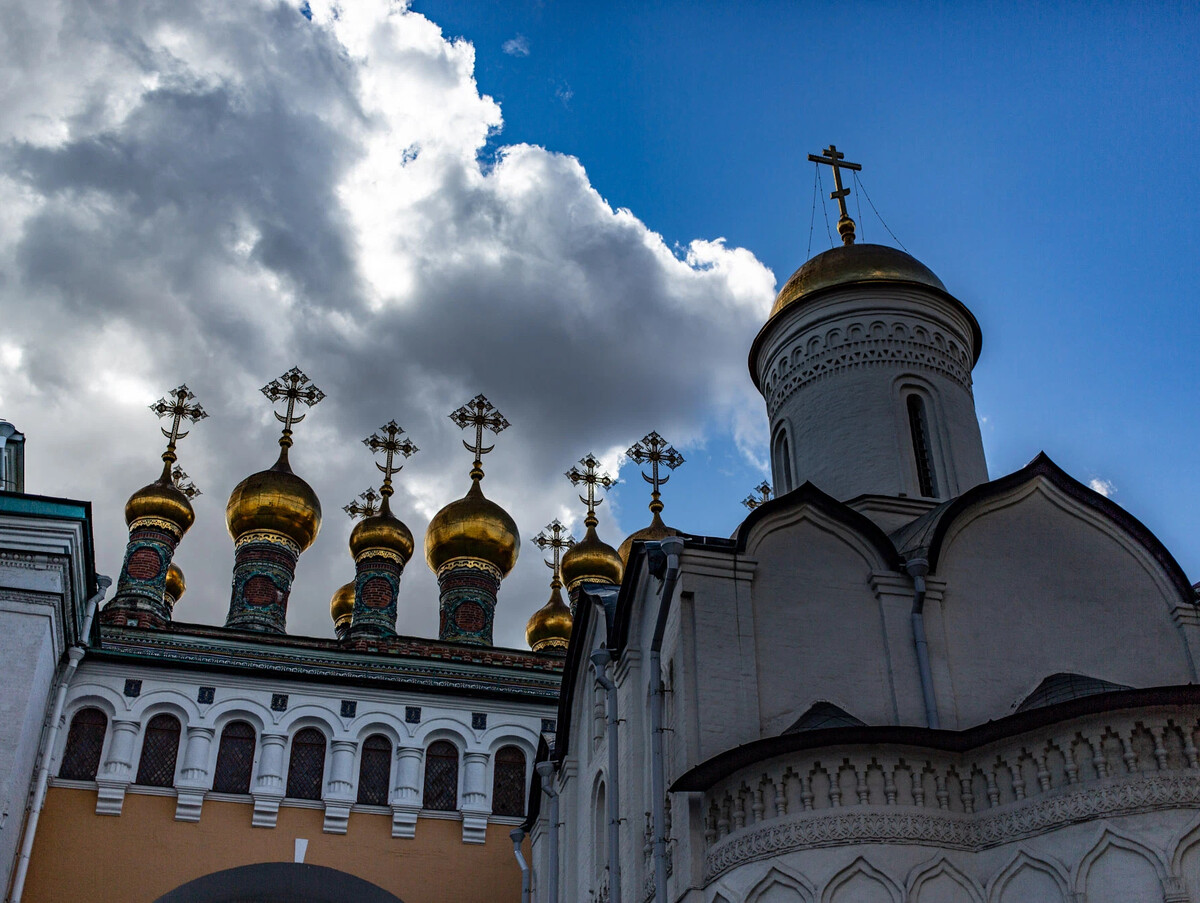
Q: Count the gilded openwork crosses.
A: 10